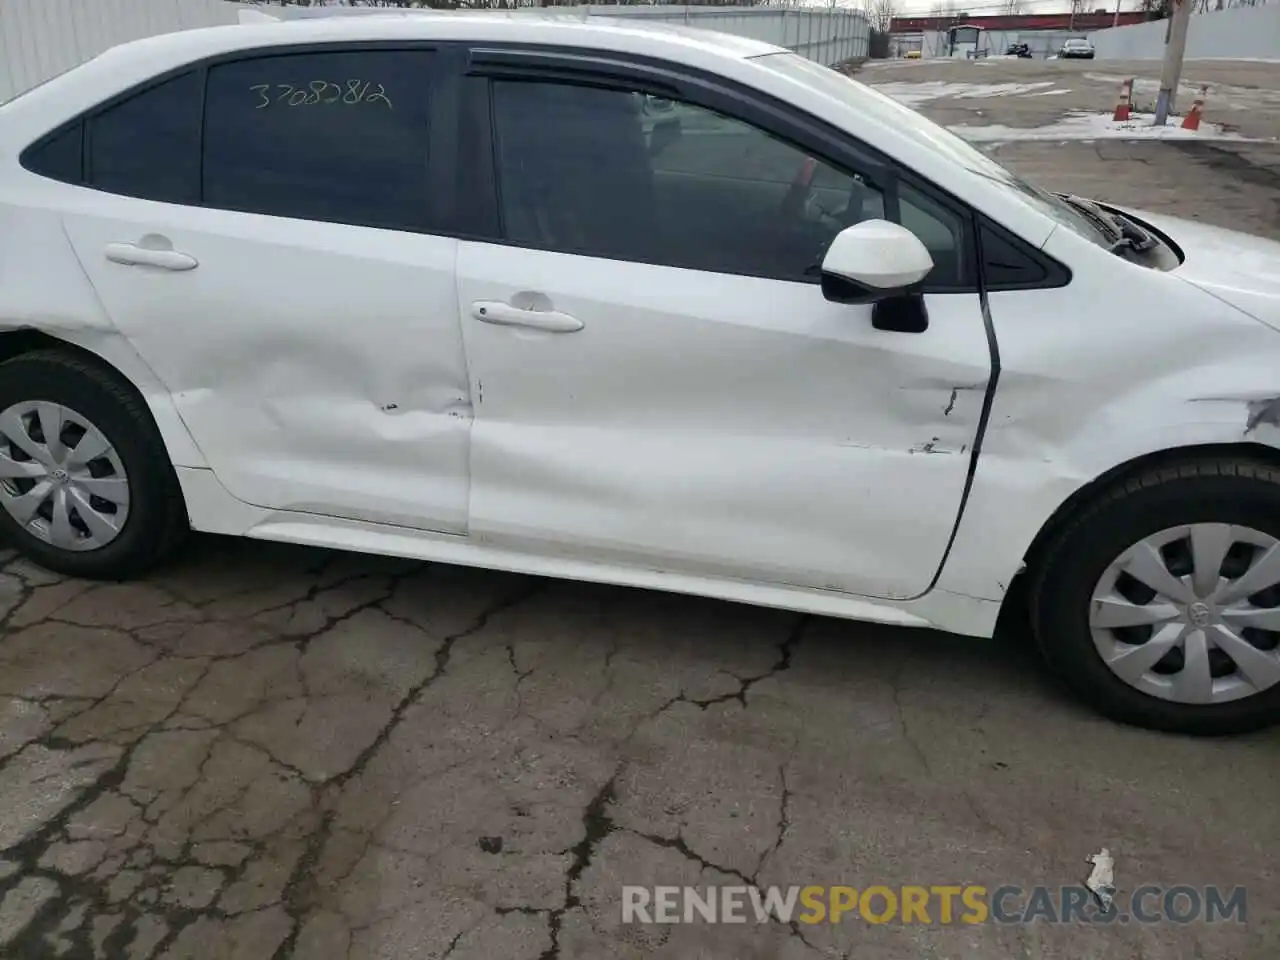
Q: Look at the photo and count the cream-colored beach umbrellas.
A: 0